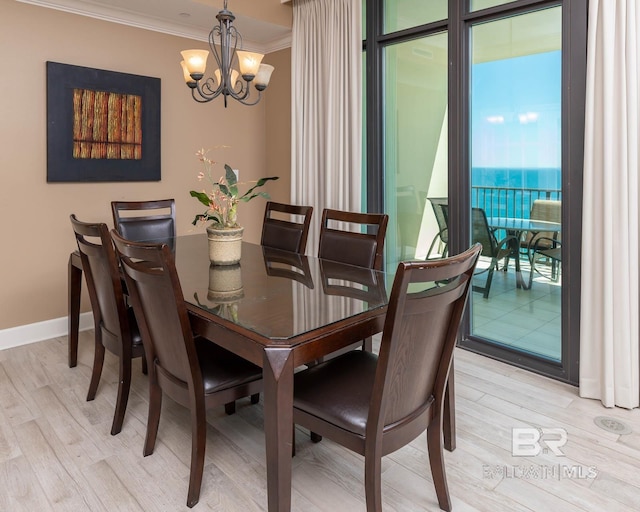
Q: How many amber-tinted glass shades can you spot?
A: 5